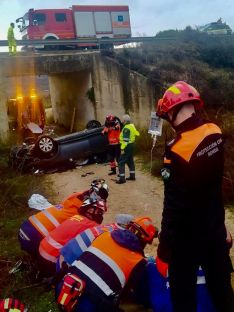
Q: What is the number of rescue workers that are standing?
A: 4